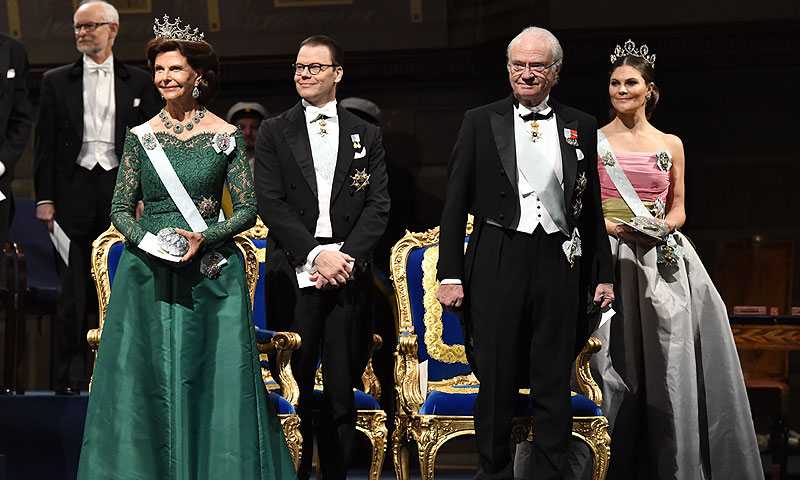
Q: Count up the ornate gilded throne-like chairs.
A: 3